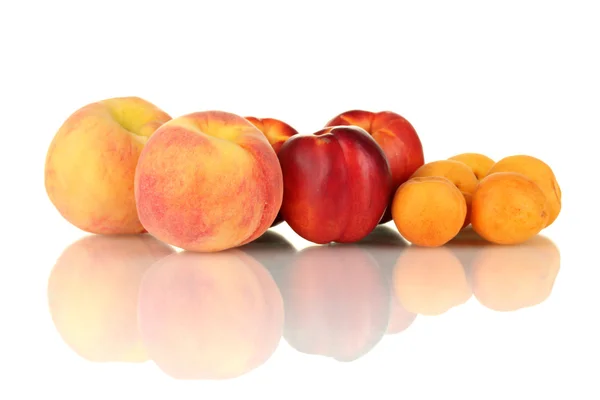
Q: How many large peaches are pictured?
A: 2